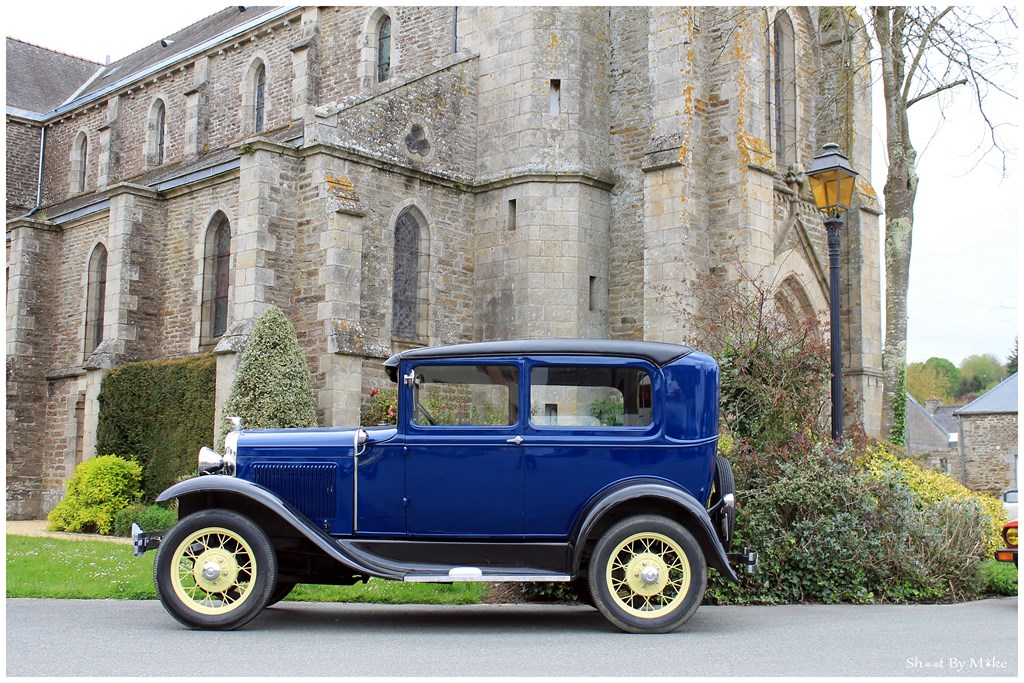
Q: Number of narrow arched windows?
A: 8